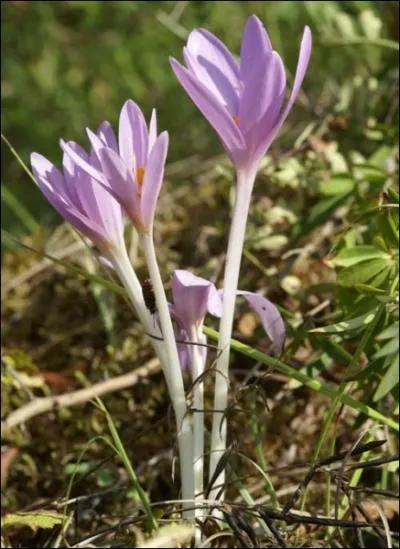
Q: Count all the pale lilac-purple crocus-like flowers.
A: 4